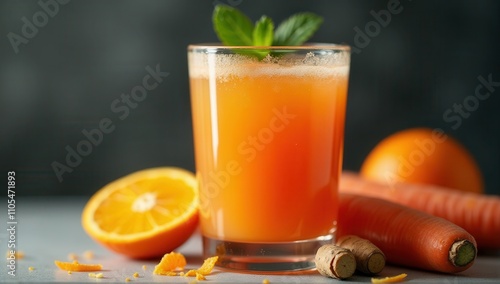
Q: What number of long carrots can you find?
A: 2